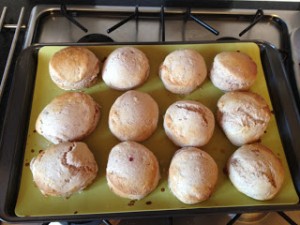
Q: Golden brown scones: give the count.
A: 12